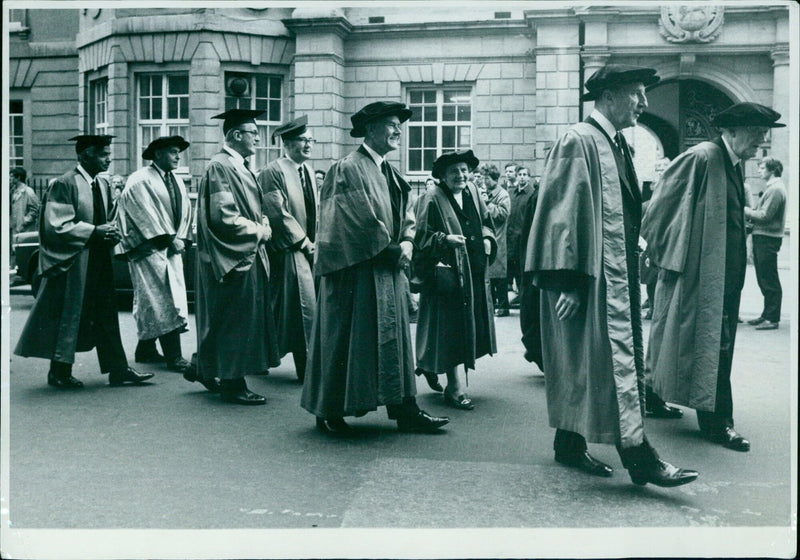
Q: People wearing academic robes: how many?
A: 8